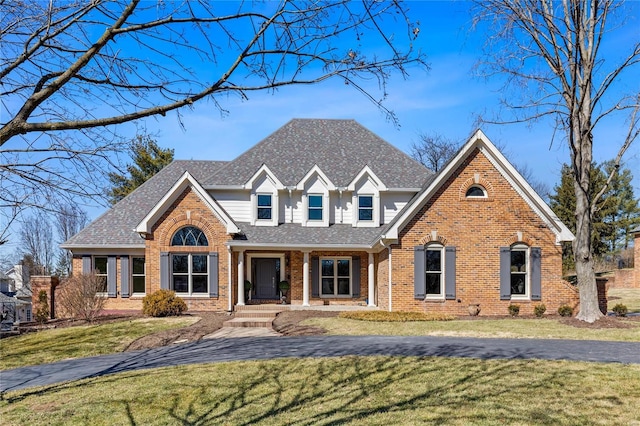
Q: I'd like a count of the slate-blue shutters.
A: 11